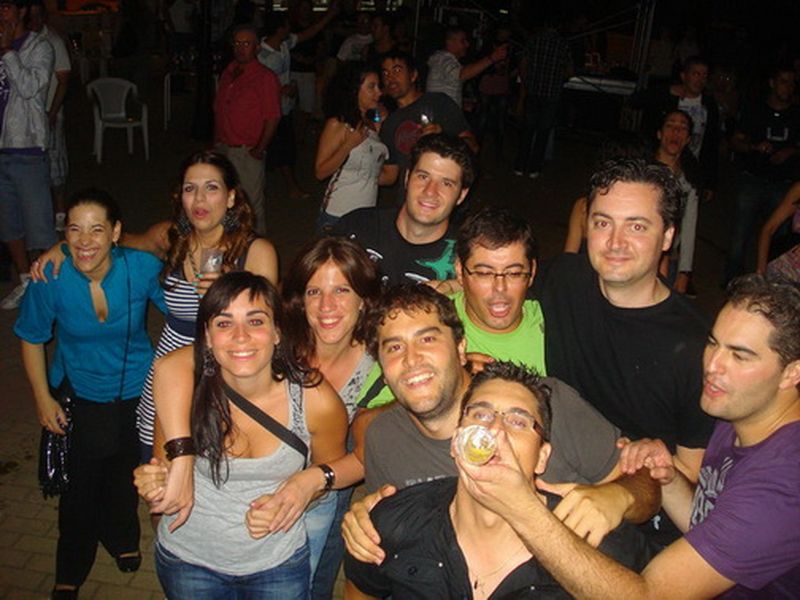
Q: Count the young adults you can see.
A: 10